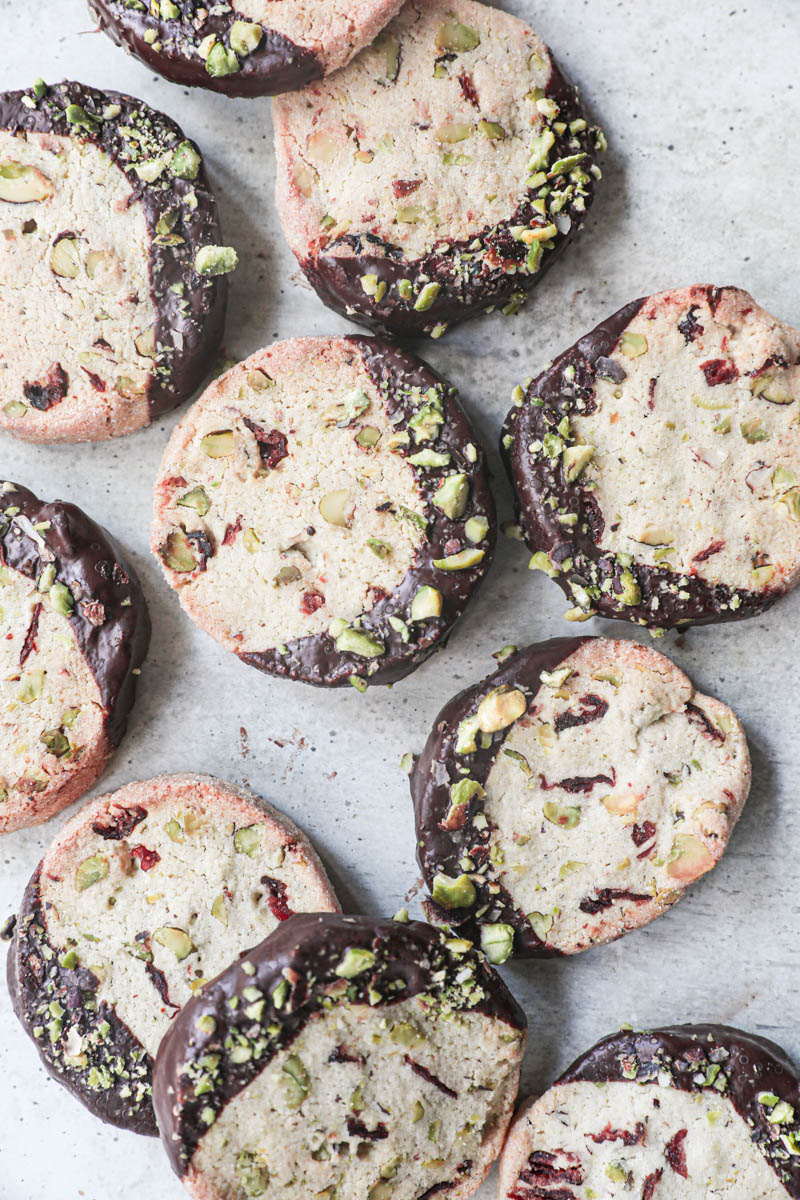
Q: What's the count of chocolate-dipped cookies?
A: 10